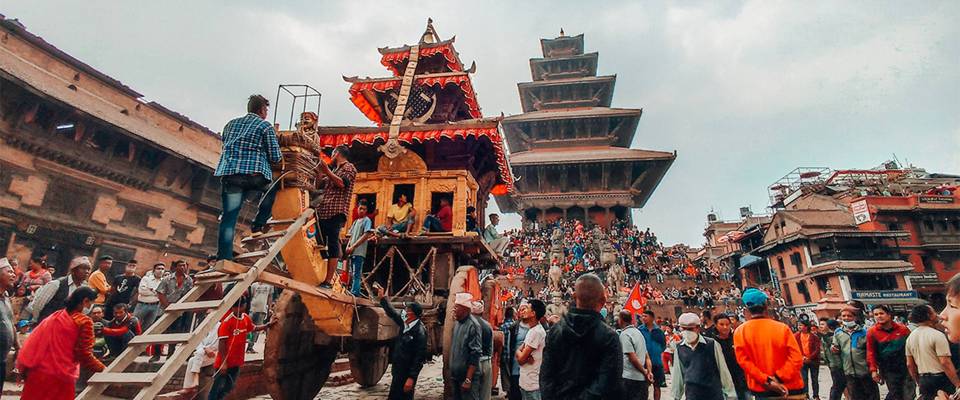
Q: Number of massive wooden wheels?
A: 4